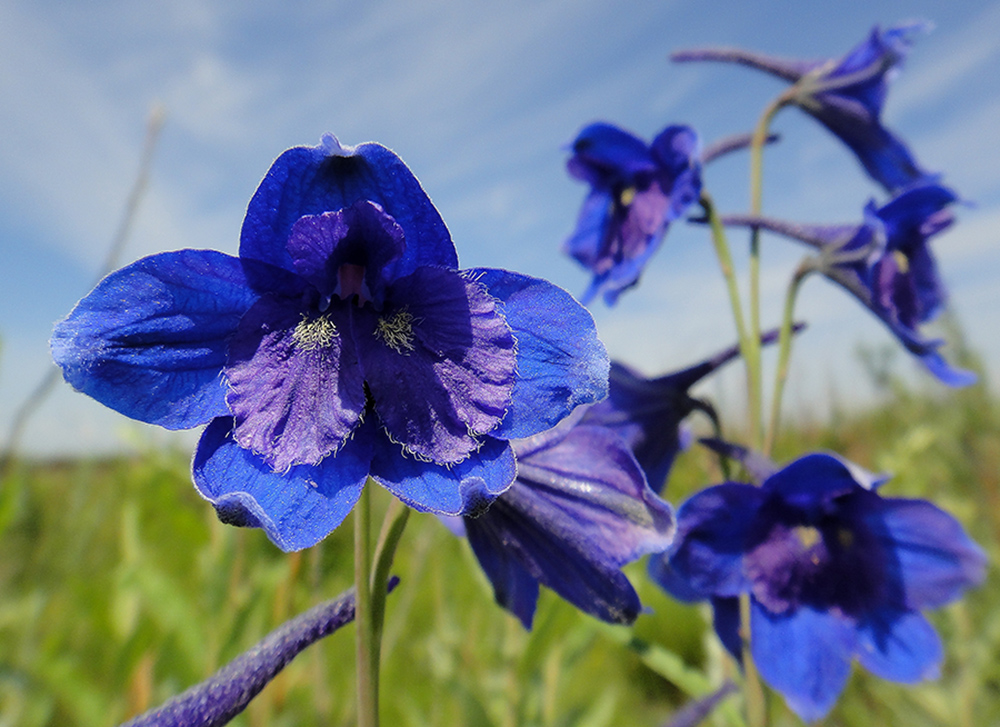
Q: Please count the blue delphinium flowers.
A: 7